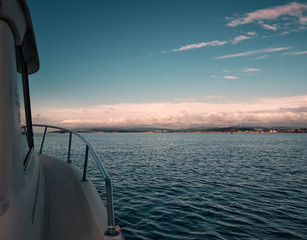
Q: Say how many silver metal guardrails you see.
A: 1